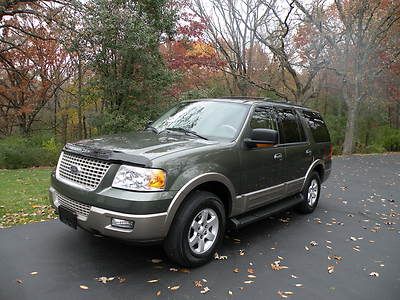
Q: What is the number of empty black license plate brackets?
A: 1